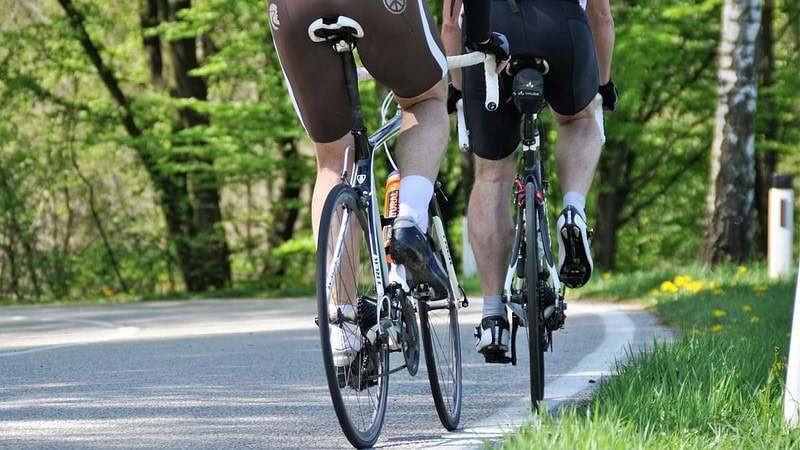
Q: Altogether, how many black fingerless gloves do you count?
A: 3